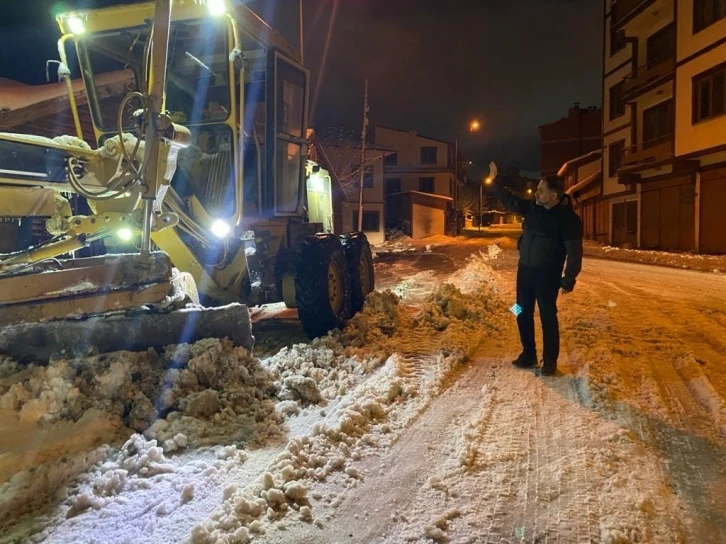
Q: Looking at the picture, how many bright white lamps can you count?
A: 5